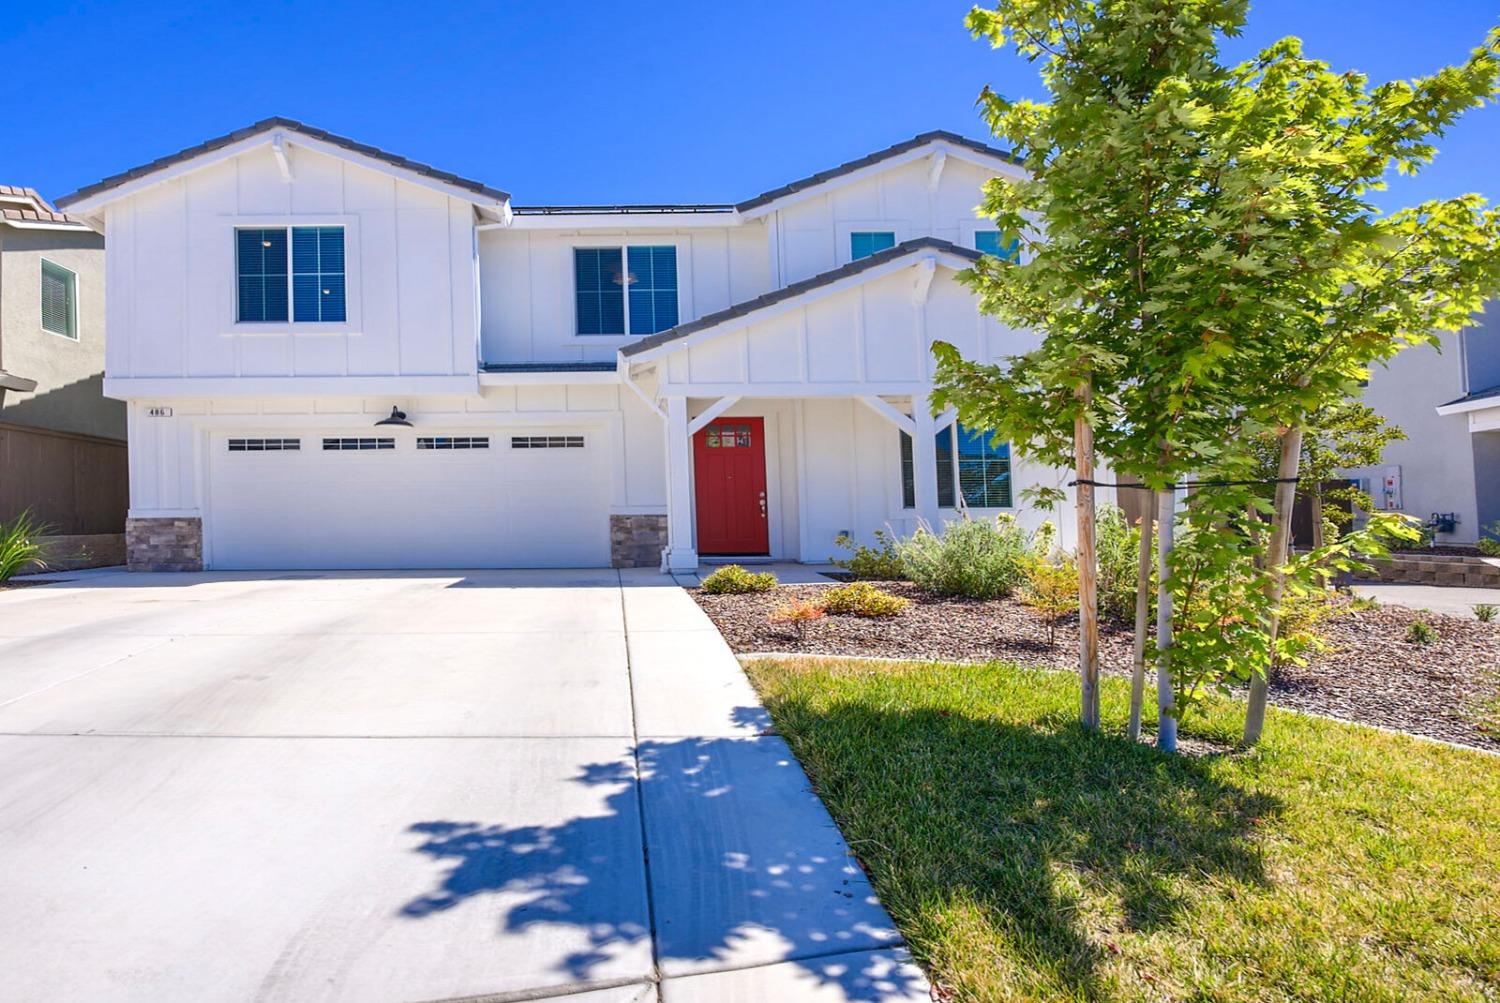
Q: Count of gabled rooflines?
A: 3